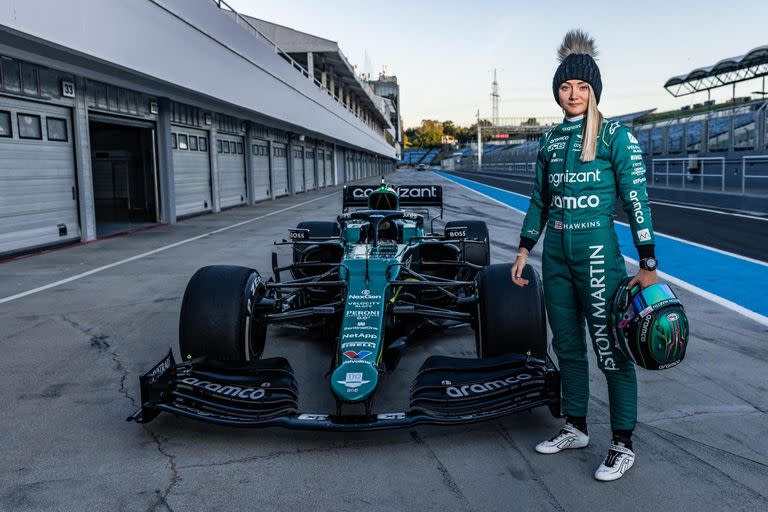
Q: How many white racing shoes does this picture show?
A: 2